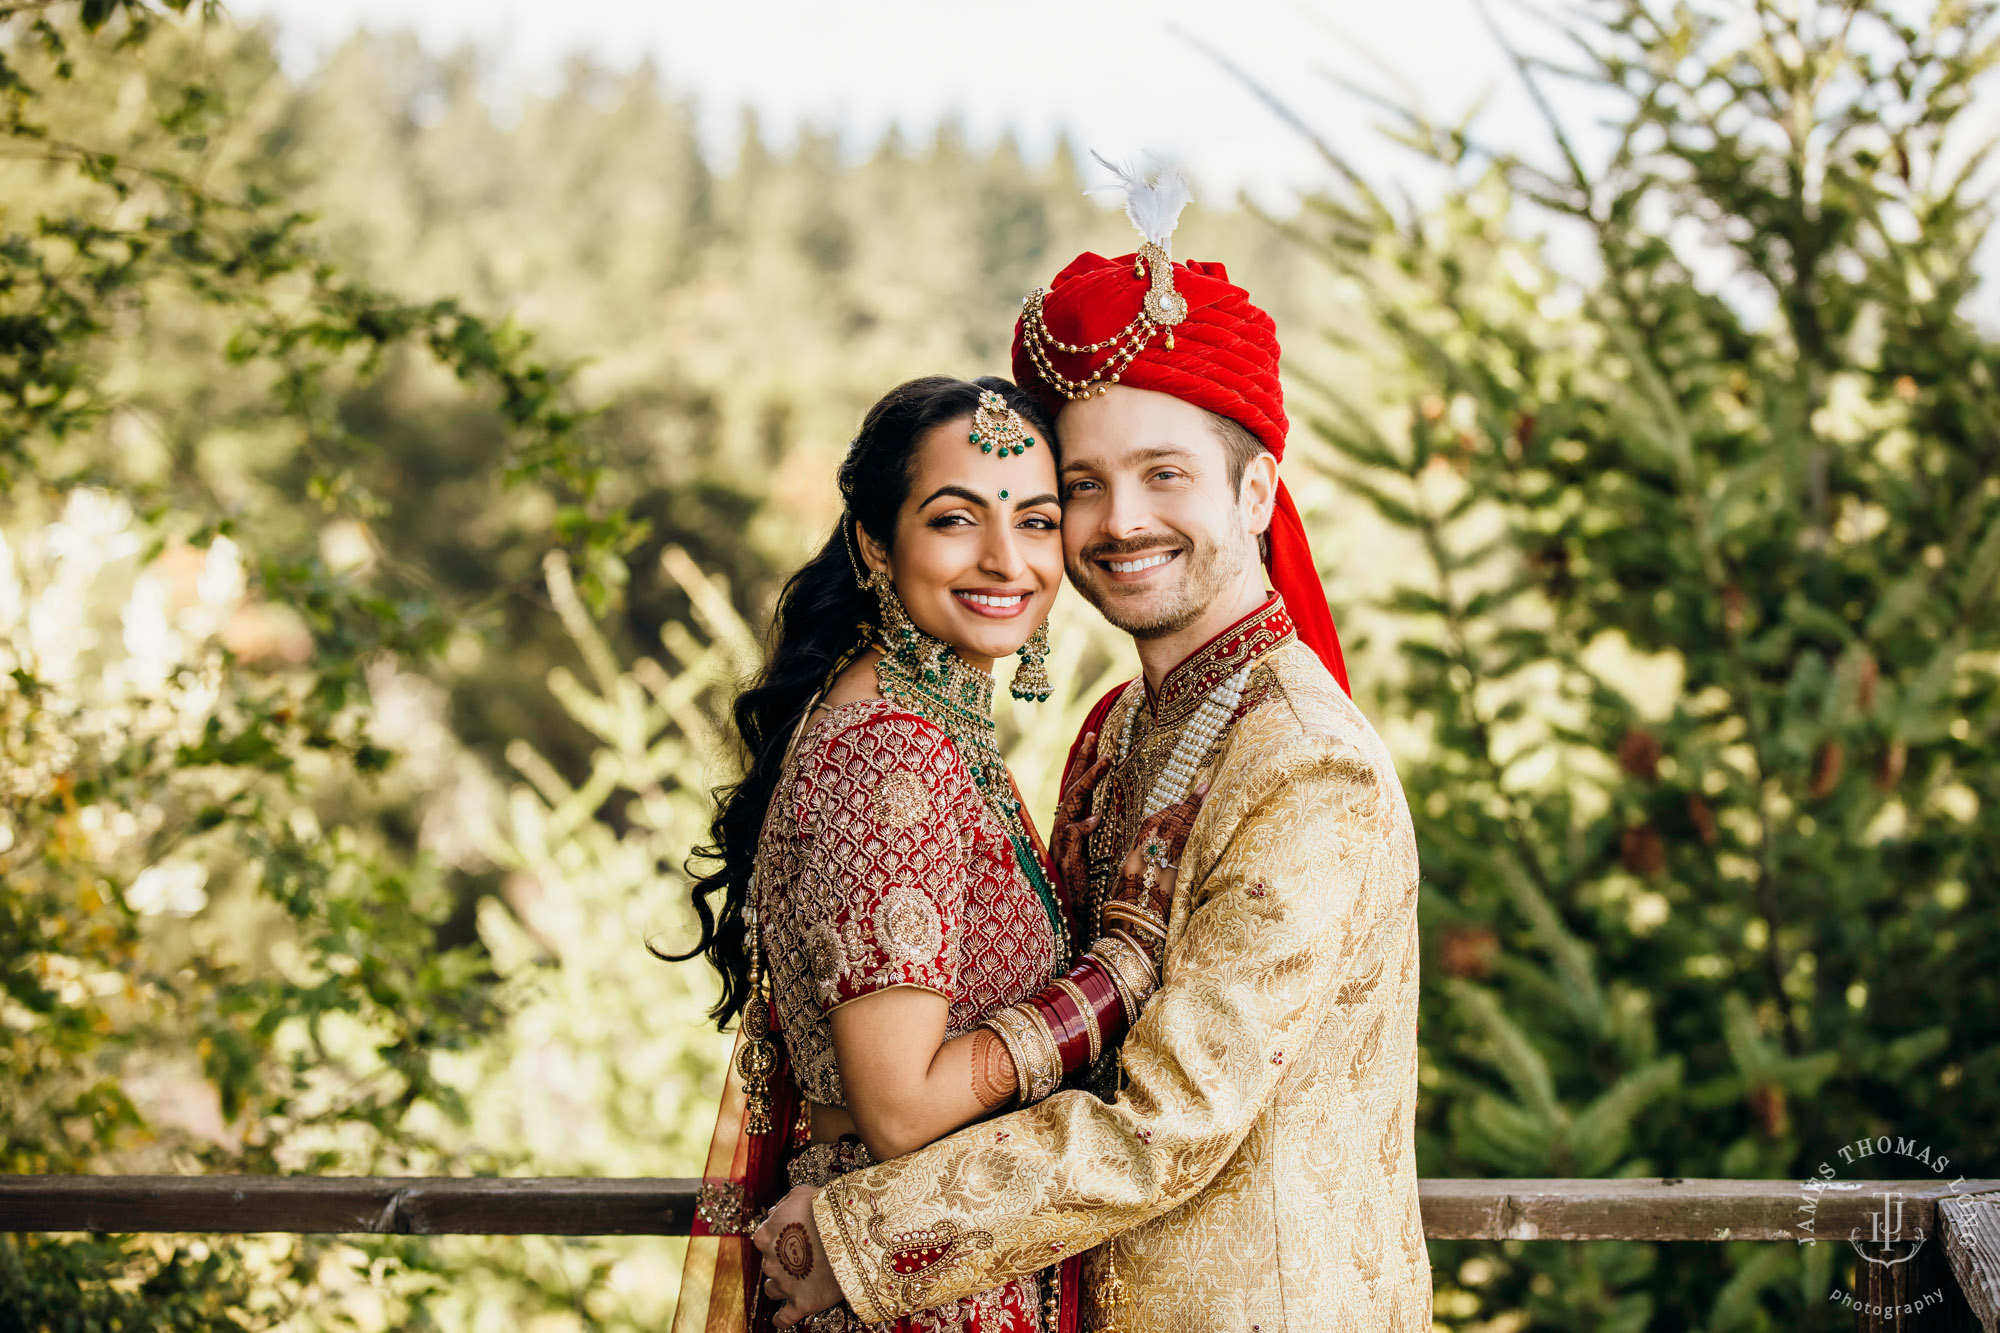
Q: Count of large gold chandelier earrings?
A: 2